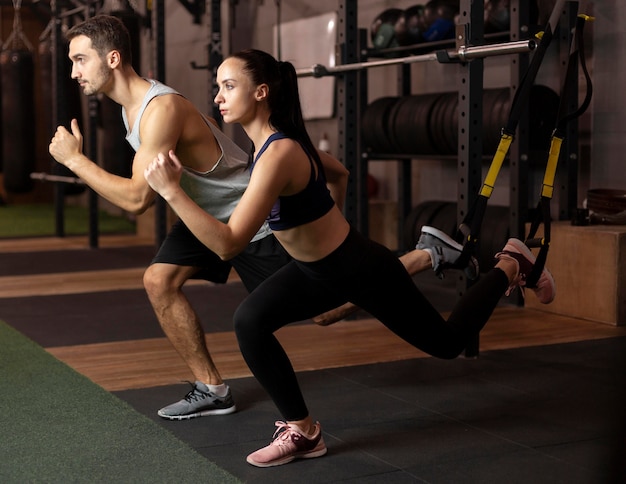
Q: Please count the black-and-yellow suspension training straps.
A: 2